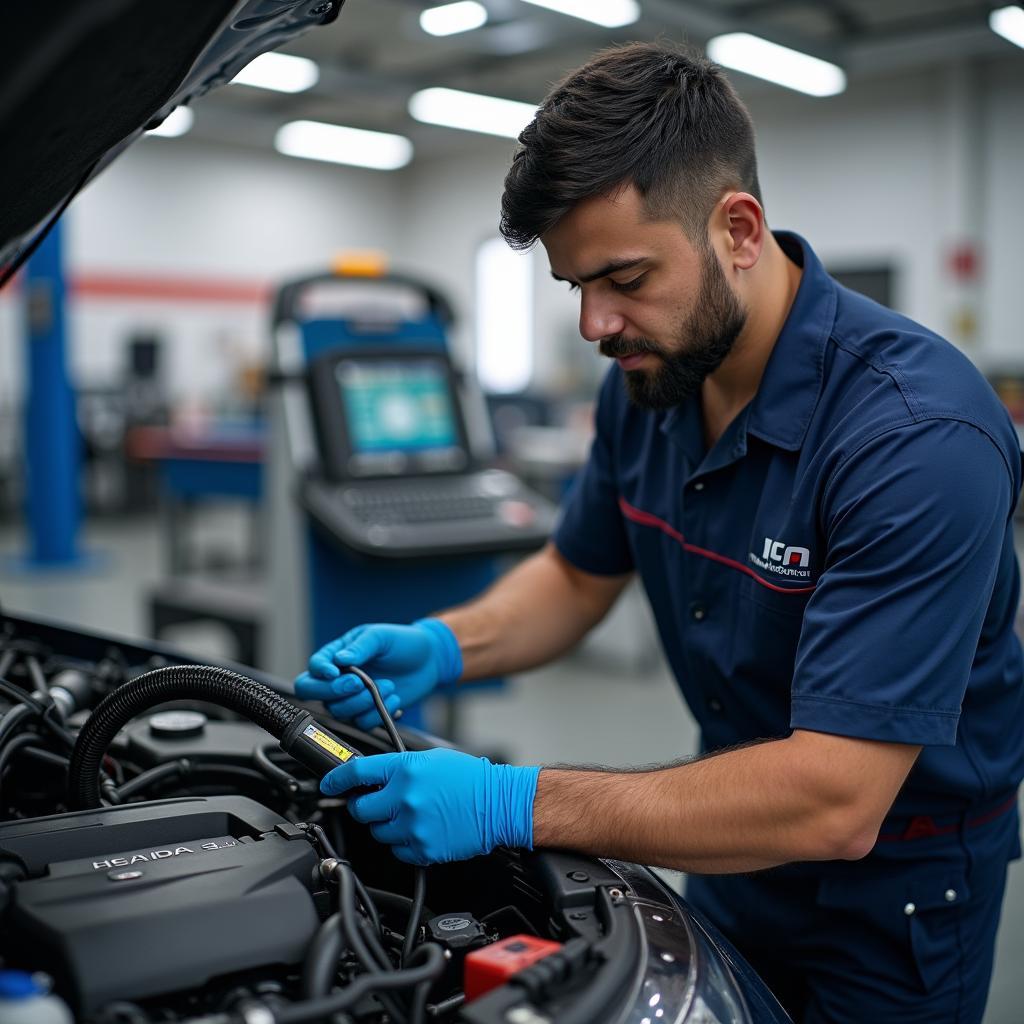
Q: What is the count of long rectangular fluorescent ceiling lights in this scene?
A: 8